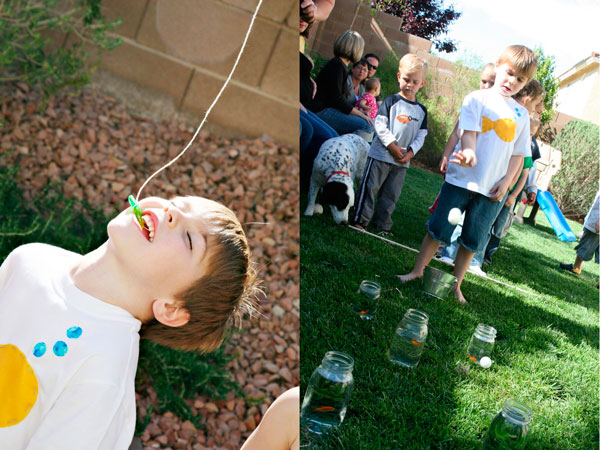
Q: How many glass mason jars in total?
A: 5